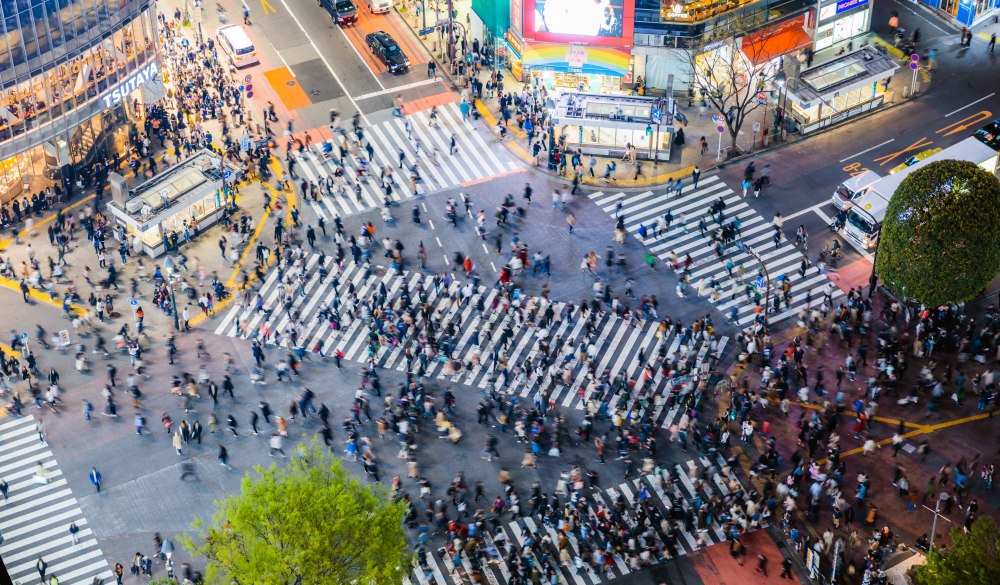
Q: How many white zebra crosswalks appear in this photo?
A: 5